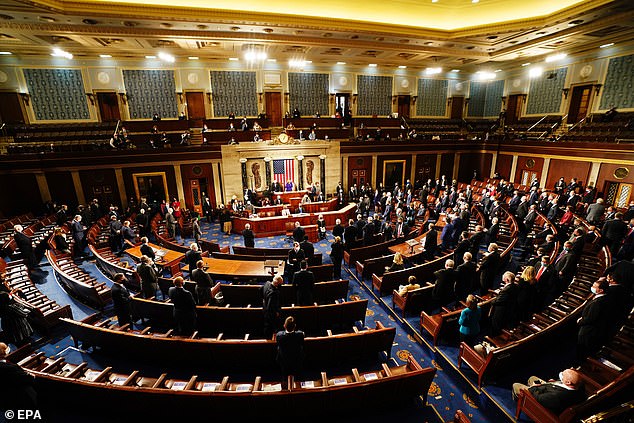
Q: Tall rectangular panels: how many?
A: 9